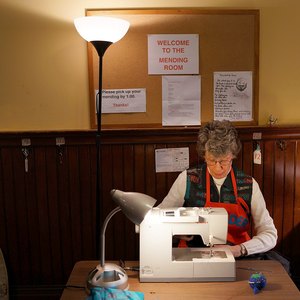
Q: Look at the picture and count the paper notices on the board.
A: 4